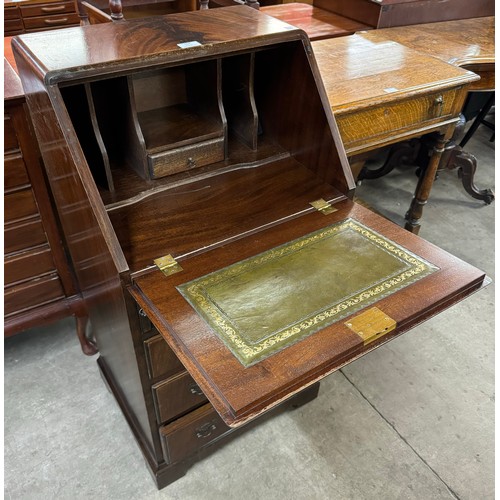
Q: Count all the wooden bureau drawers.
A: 5